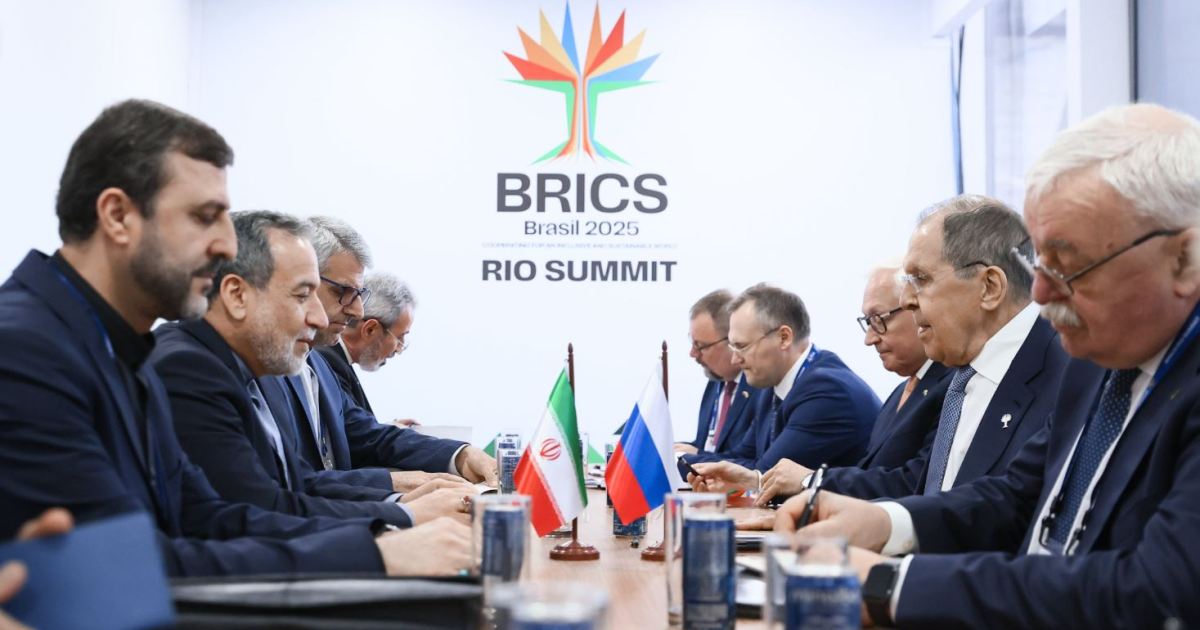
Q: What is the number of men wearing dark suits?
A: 9